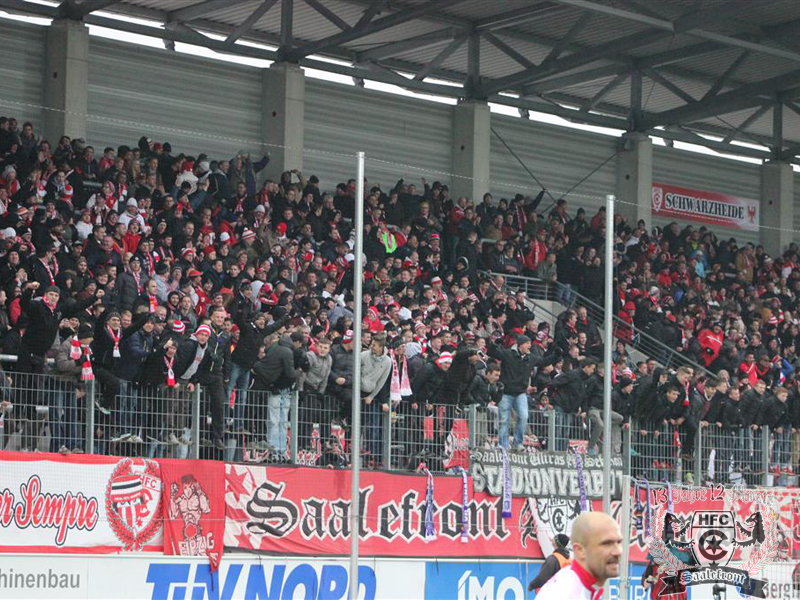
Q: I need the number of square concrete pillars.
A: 5